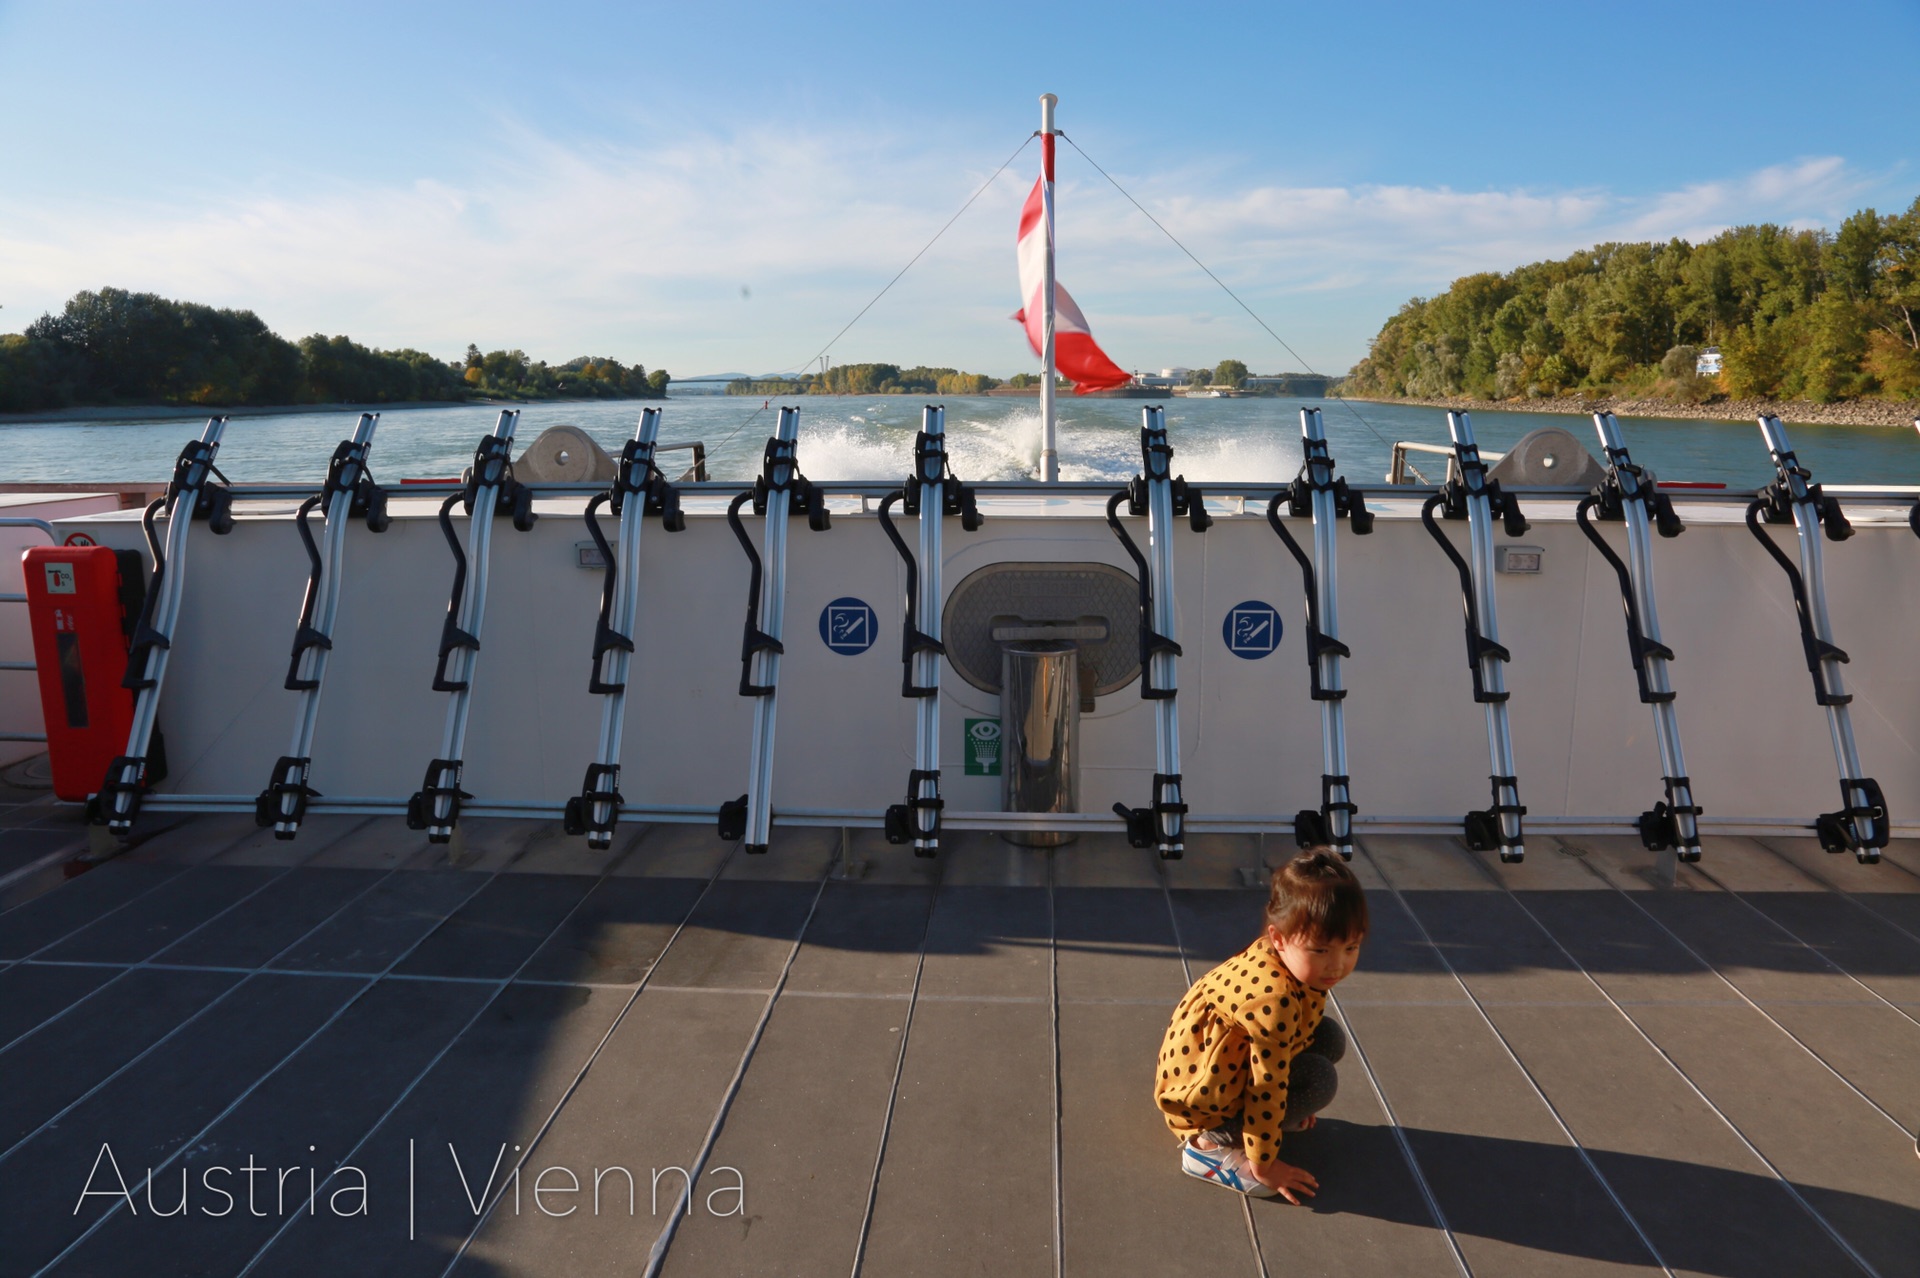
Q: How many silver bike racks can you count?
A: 11